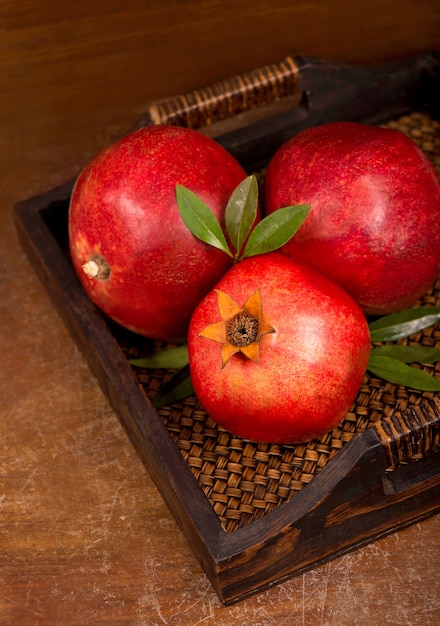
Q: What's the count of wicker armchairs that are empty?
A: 0